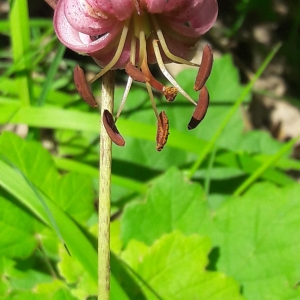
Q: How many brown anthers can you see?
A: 6